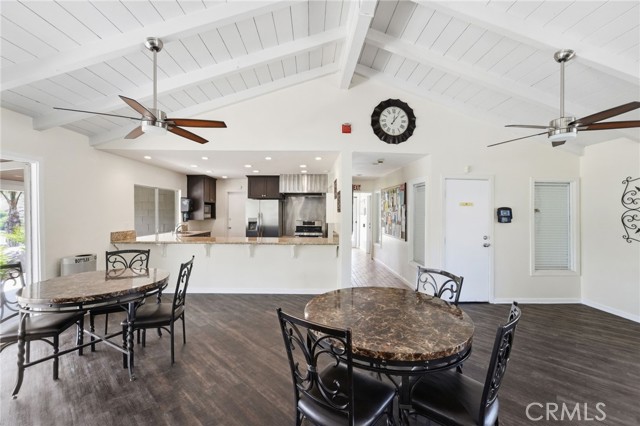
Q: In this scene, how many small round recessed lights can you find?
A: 11